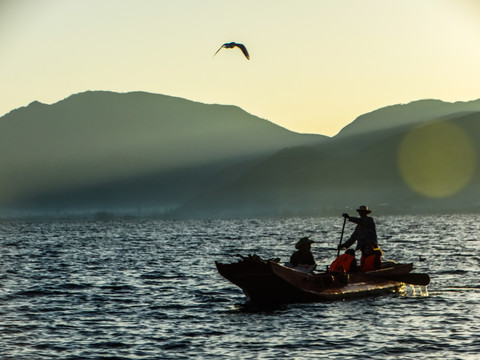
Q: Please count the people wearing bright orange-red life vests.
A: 2